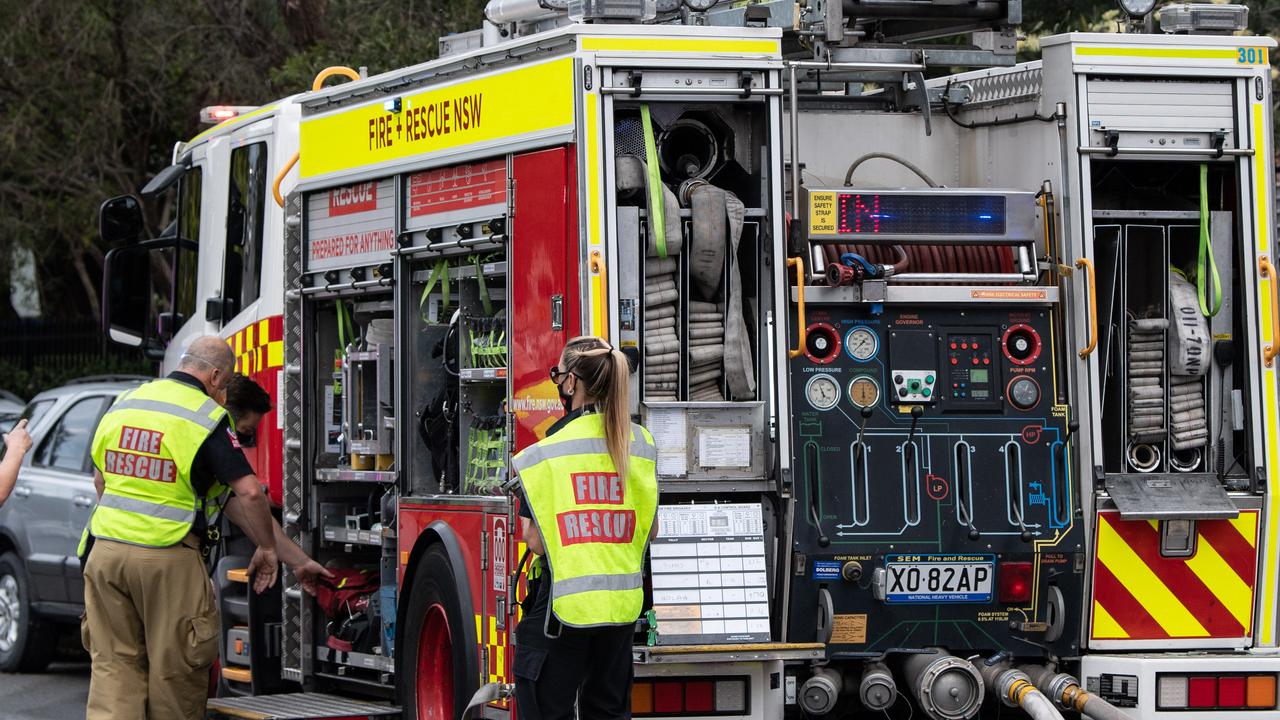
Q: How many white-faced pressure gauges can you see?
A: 2